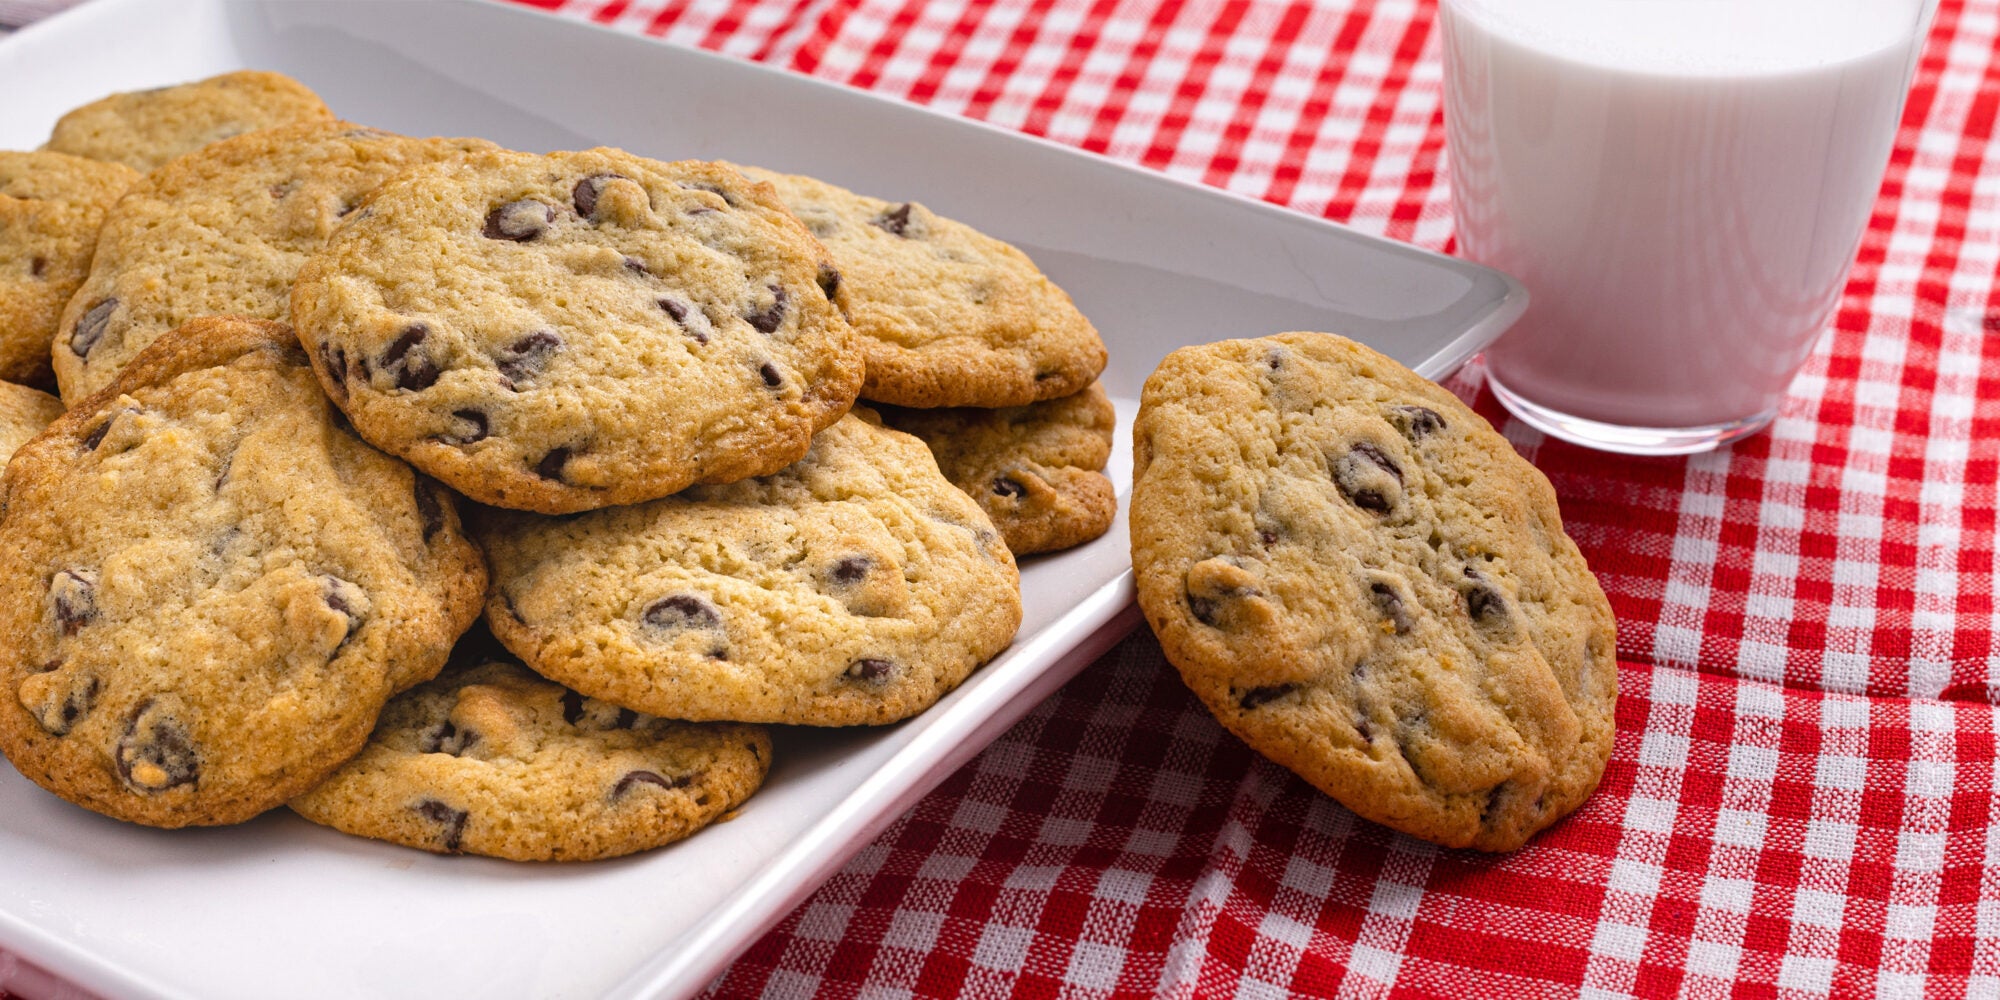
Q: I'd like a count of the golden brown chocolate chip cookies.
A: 11